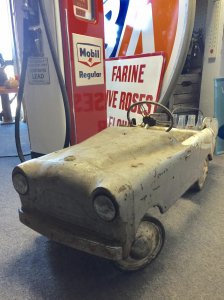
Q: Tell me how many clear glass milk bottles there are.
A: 4